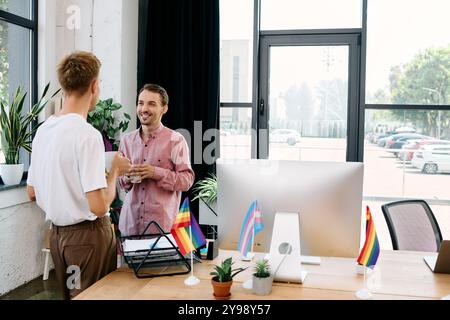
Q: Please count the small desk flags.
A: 3